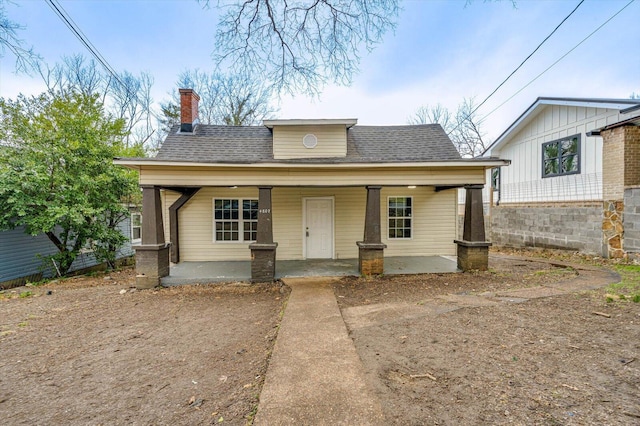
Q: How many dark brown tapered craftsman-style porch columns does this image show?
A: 4